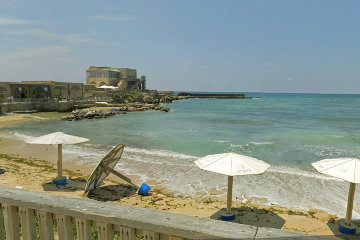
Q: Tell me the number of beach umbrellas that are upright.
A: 3